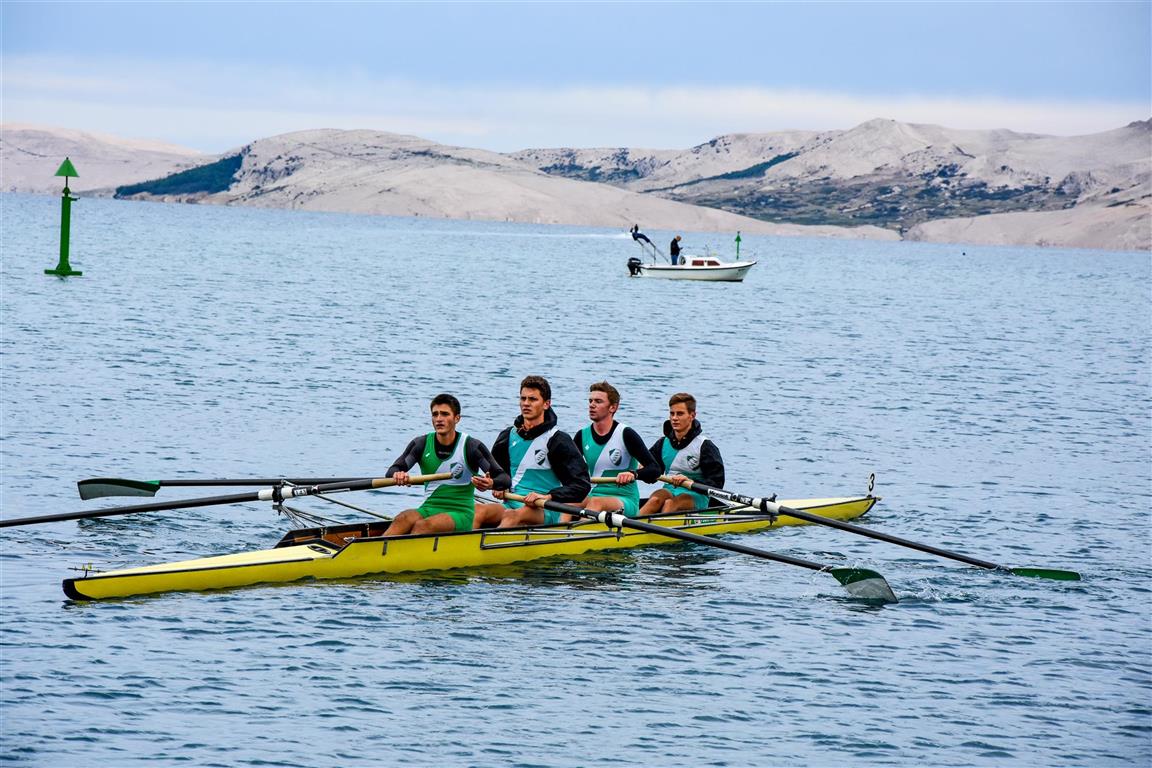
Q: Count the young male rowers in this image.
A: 4